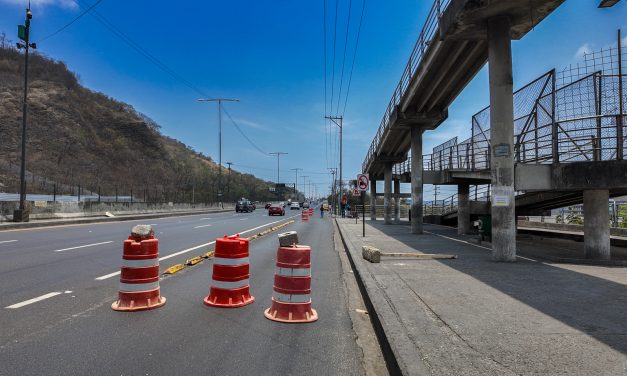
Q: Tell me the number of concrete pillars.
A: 7